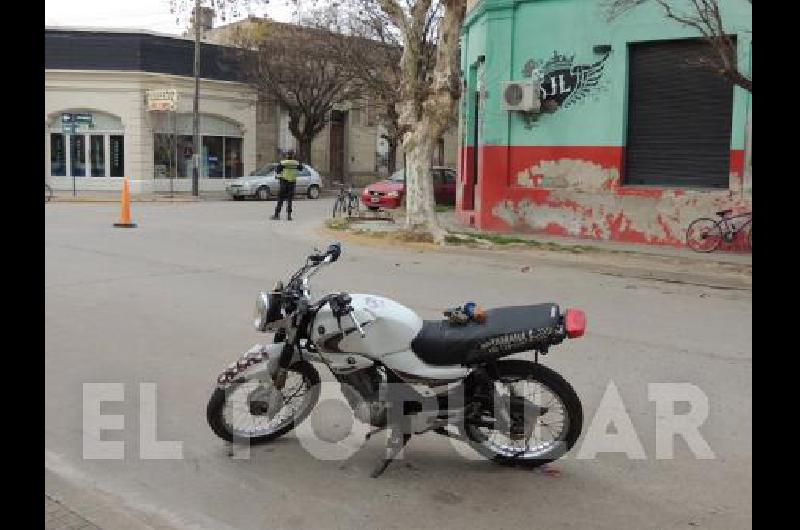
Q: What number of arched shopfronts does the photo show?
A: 2